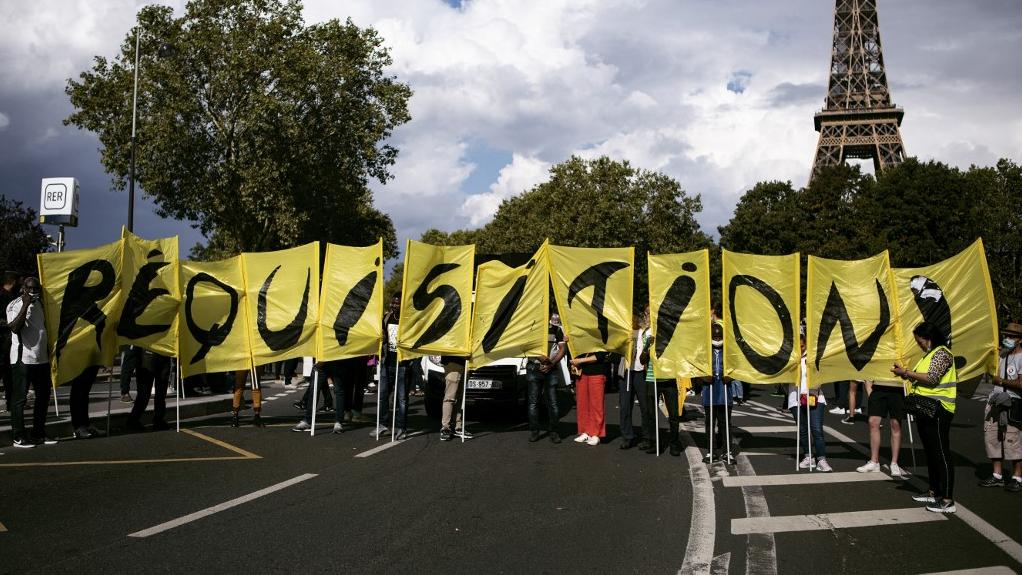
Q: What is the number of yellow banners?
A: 12